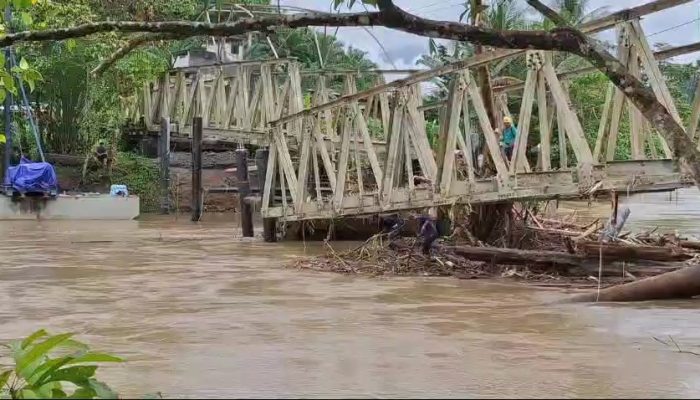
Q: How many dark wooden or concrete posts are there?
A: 4